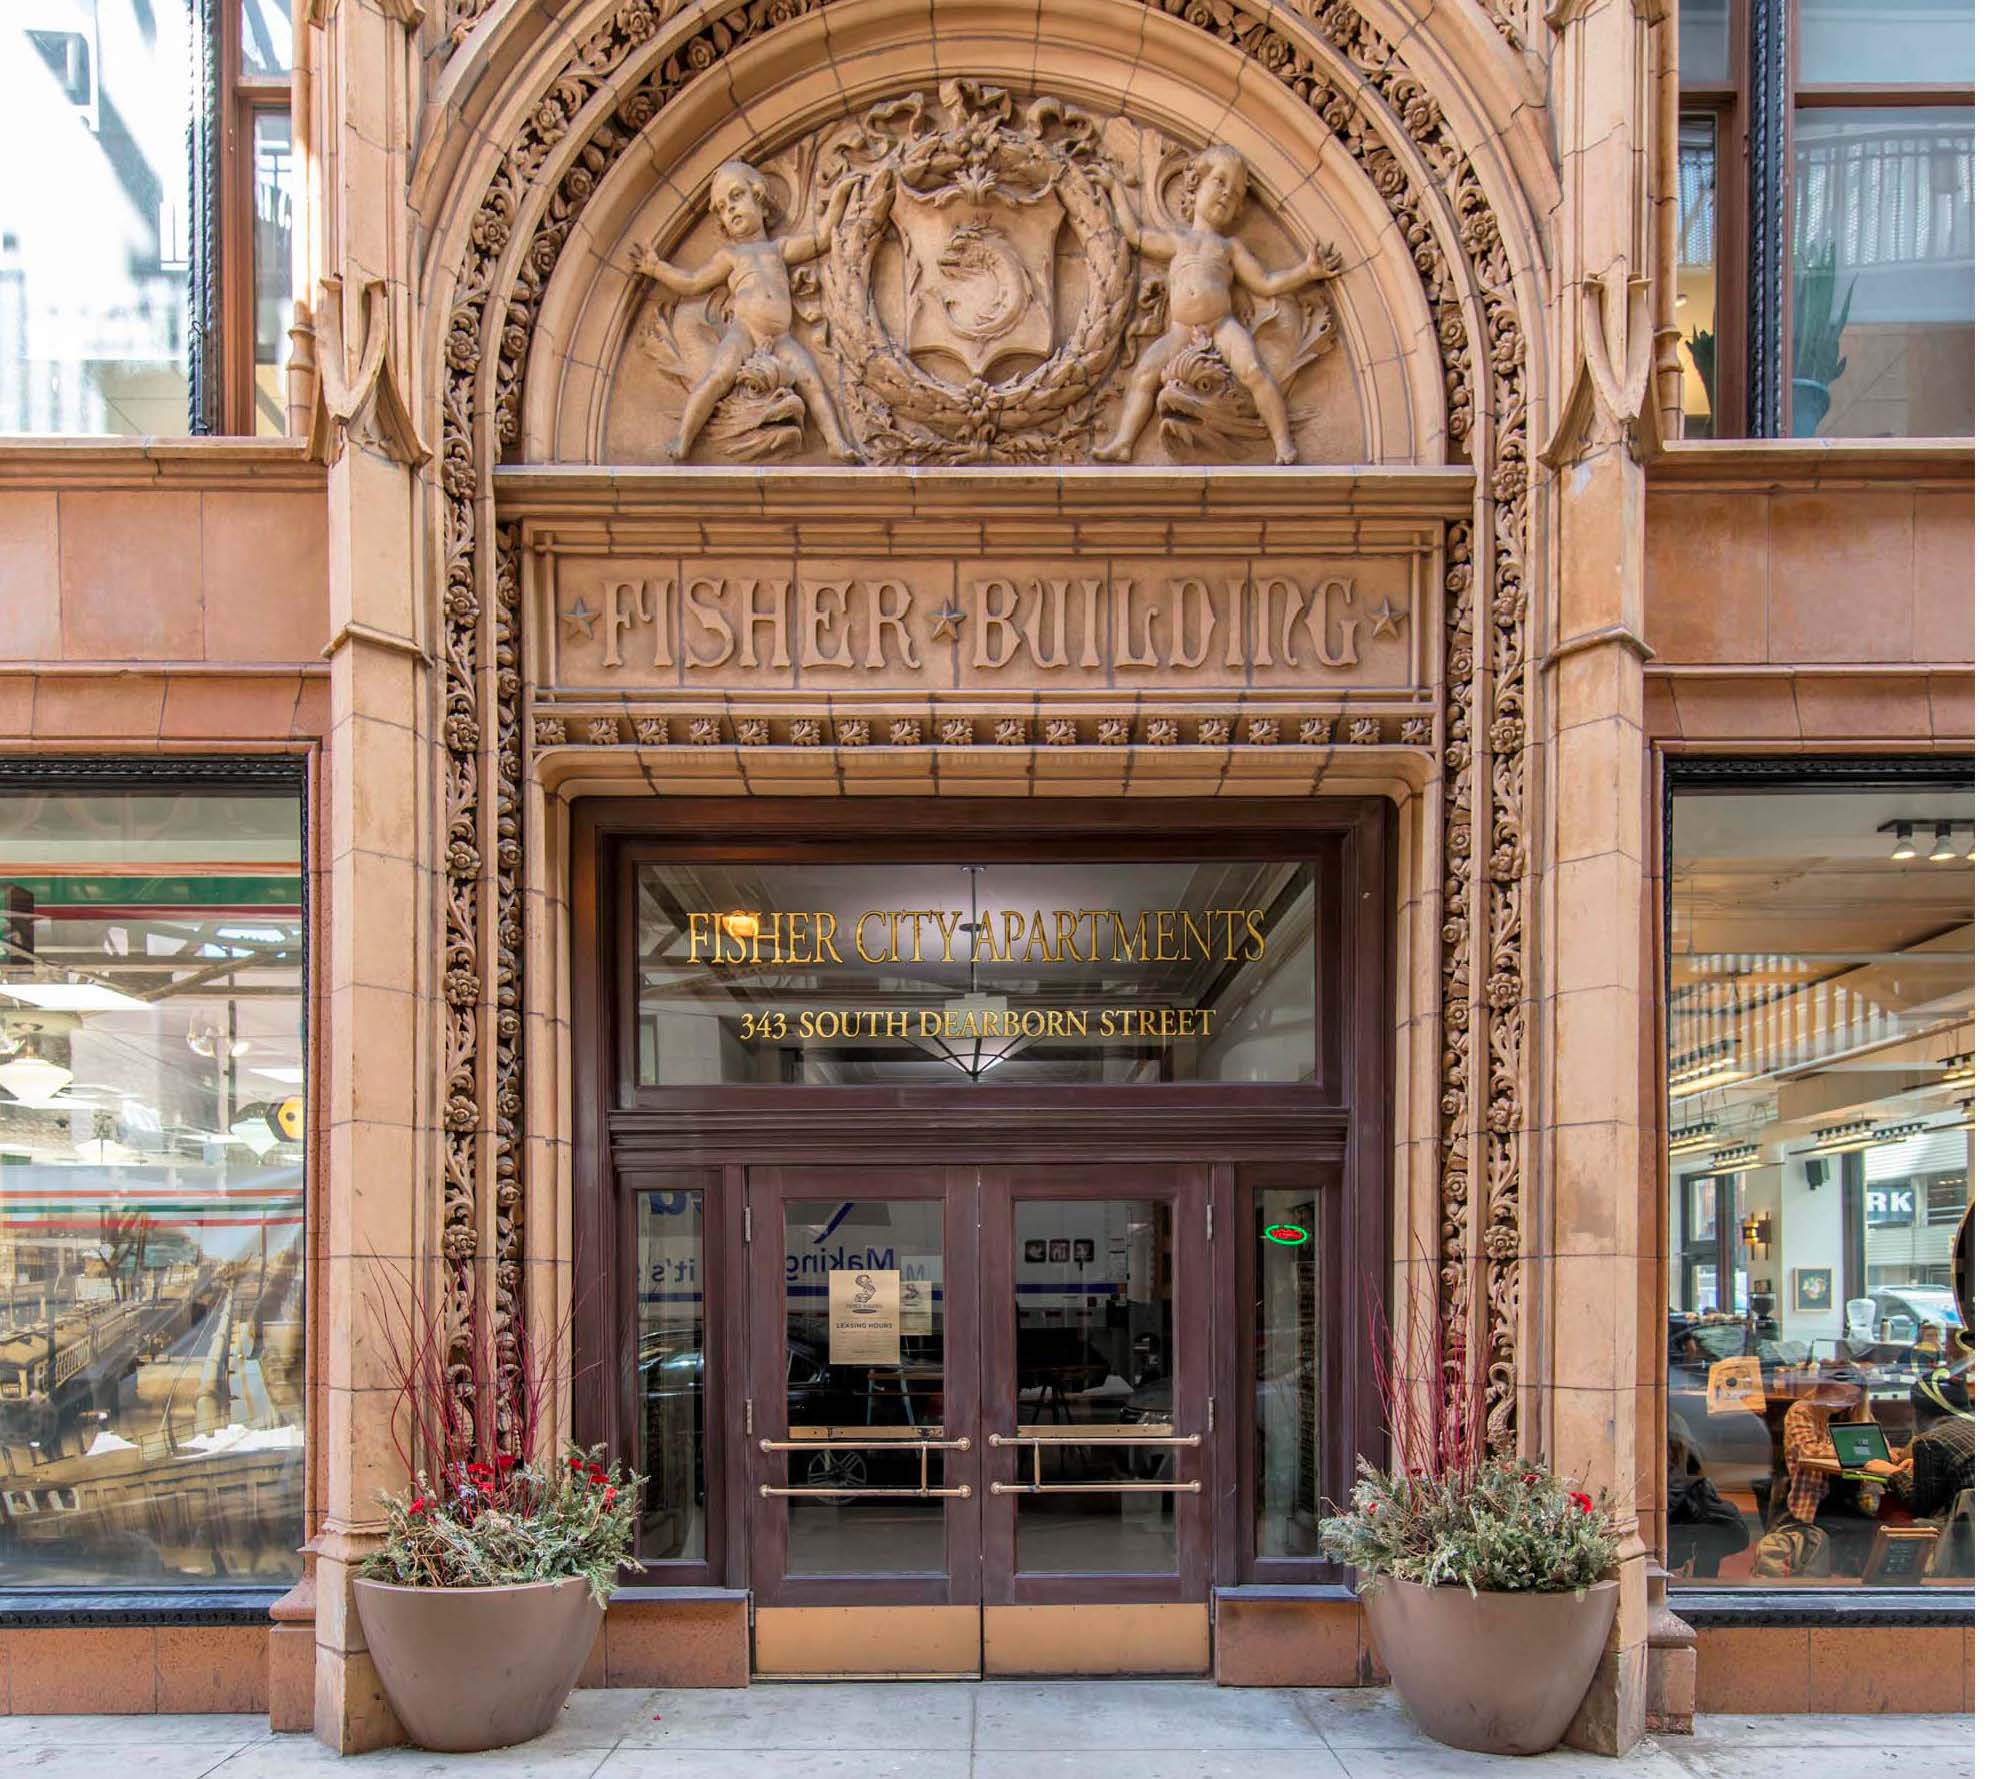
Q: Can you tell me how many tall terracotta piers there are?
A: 2